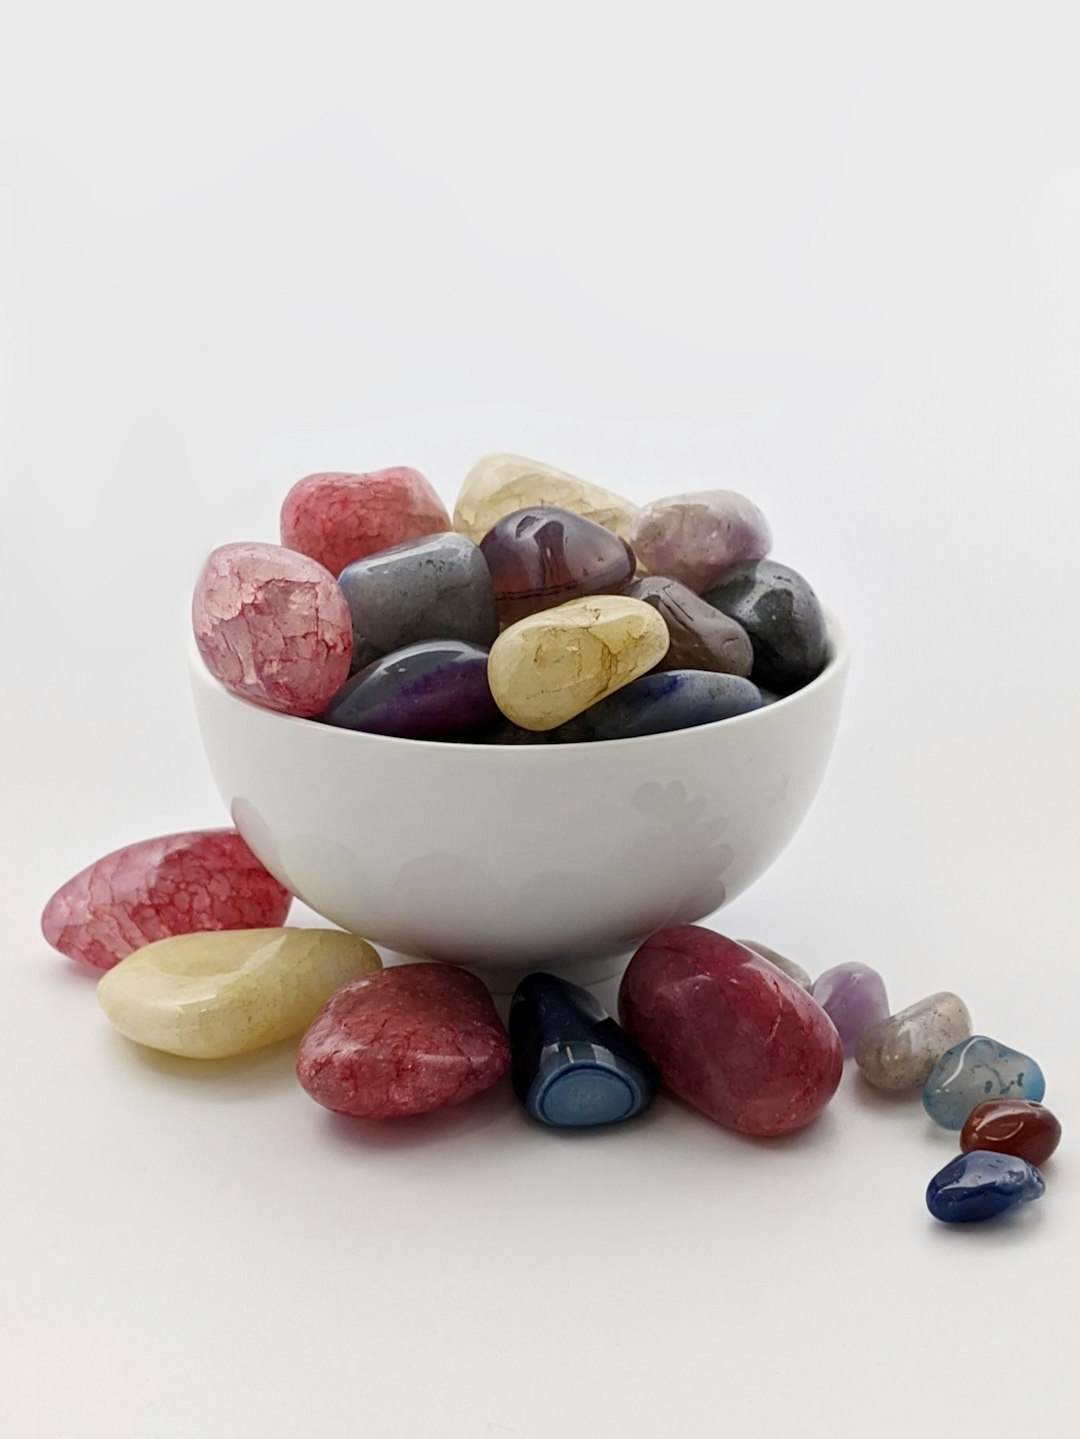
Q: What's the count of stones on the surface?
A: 11